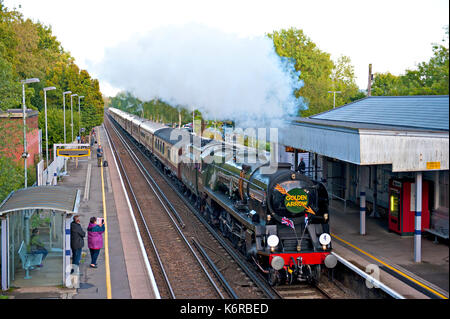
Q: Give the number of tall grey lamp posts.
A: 5